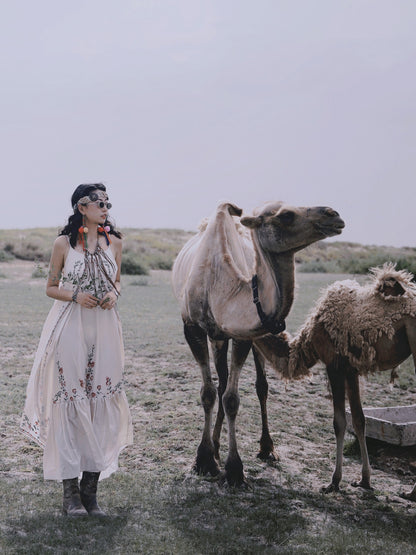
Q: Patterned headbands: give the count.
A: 1